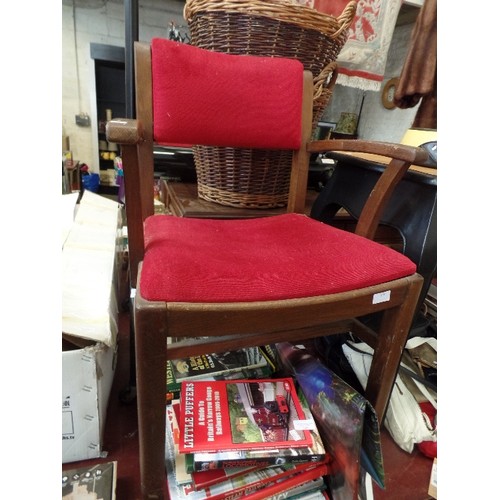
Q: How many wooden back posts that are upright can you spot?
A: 2